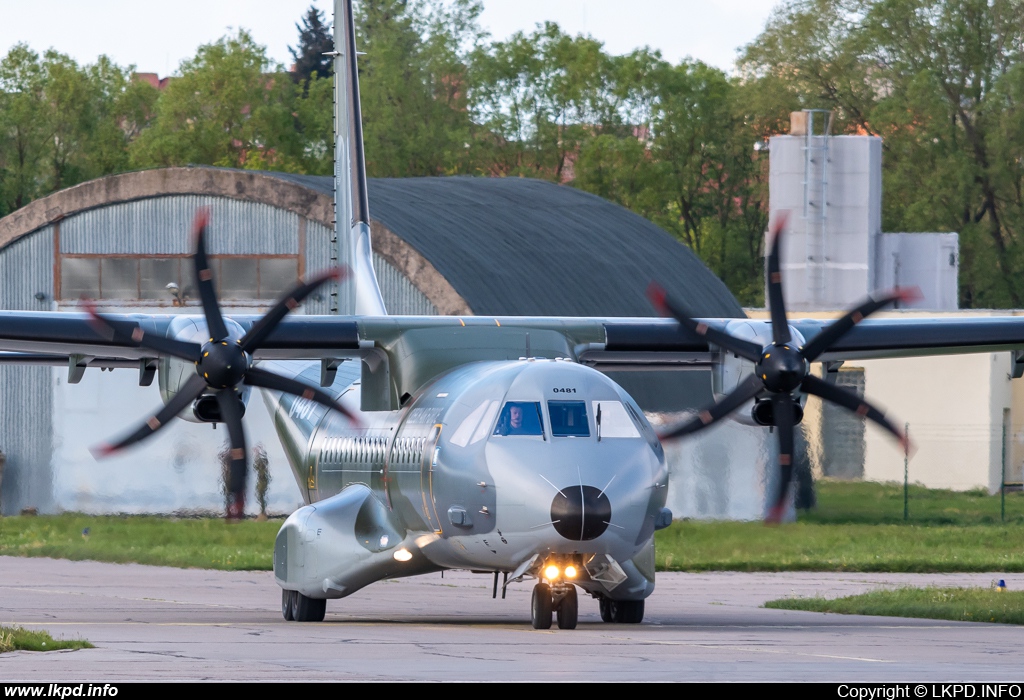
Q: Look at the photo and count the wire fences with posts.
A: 1